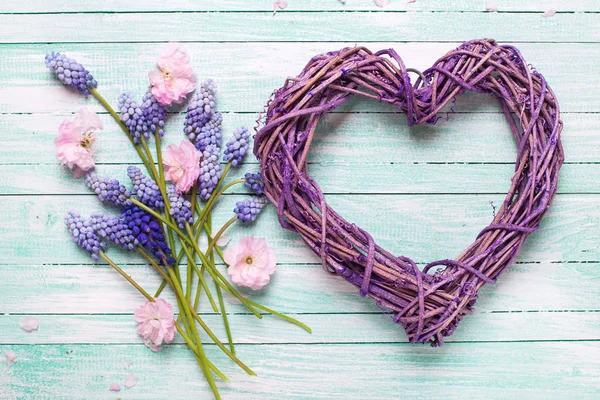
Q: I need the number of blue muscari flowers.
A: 15